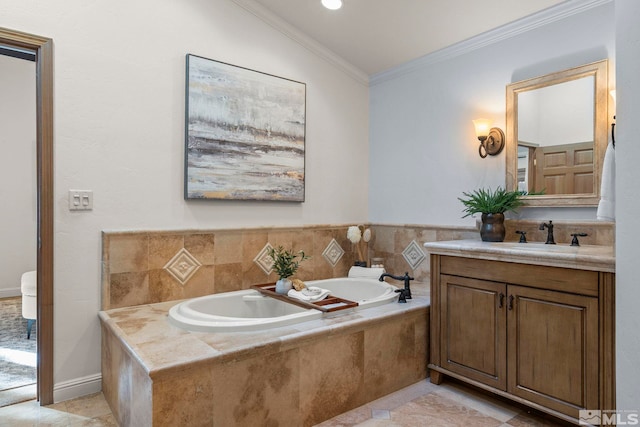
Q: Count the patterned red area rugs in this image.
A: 0